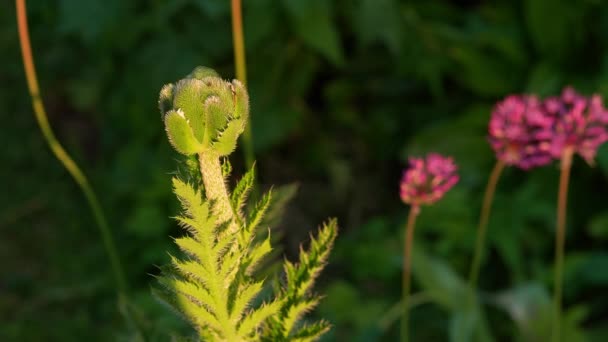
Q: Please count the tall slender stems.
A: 5